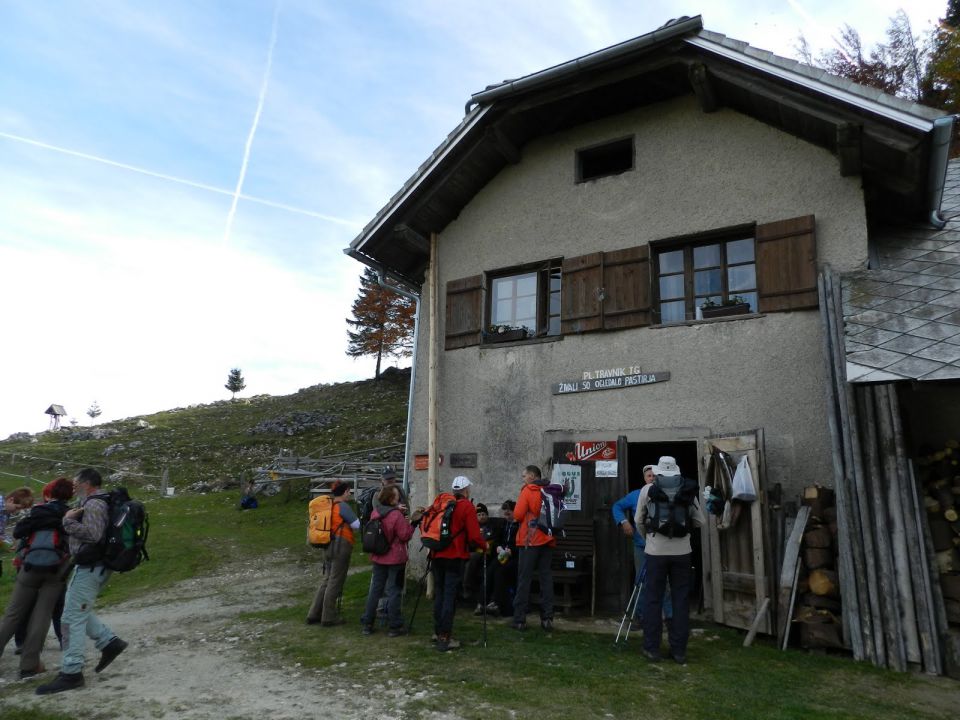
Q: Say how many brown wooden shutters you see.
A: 4